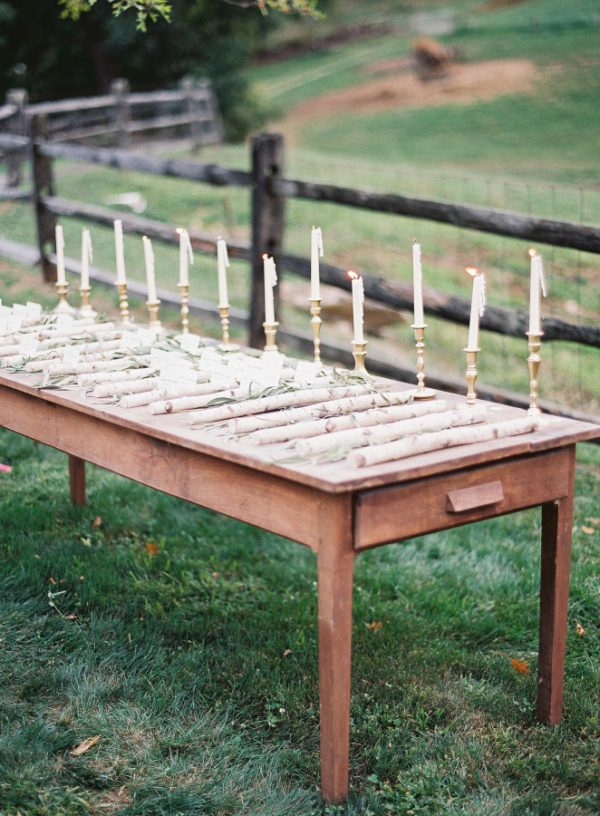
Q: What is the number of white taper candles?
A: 12